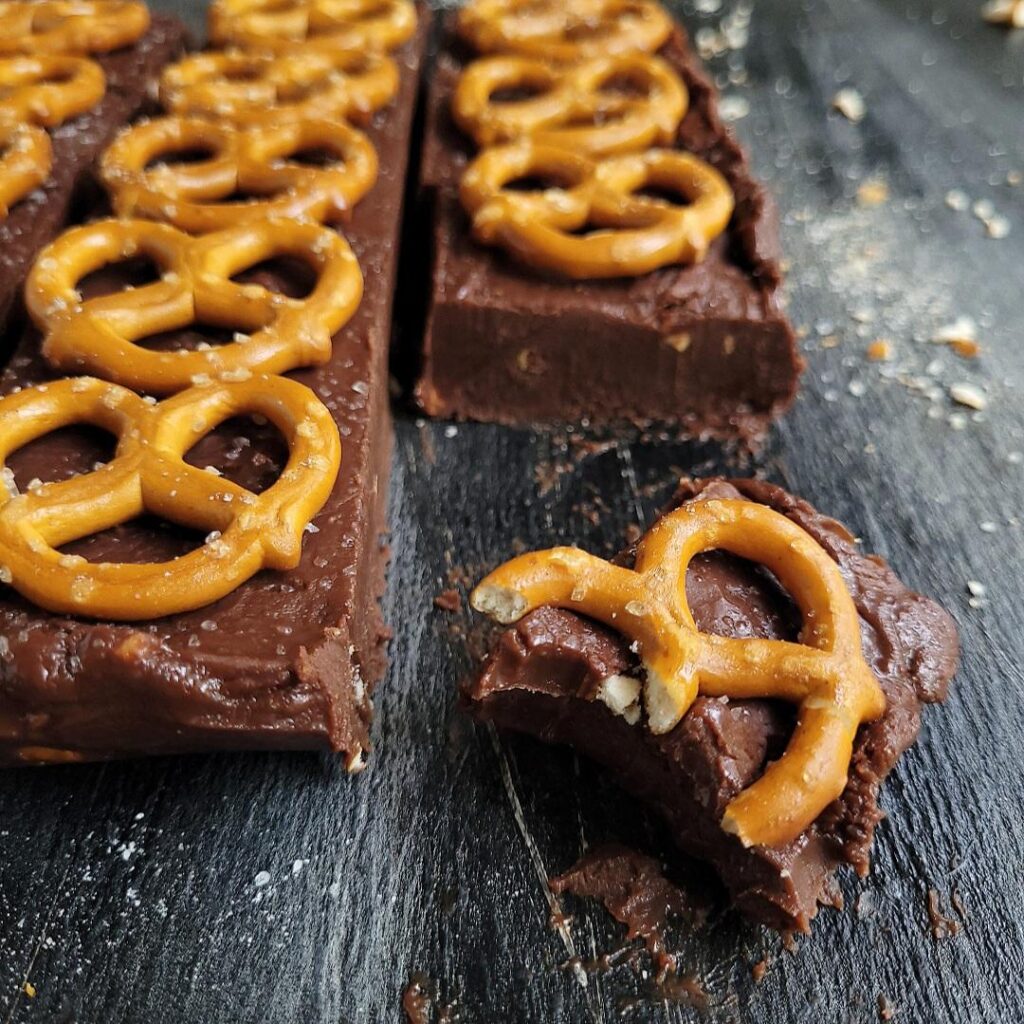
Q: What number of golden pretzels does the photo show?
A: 12